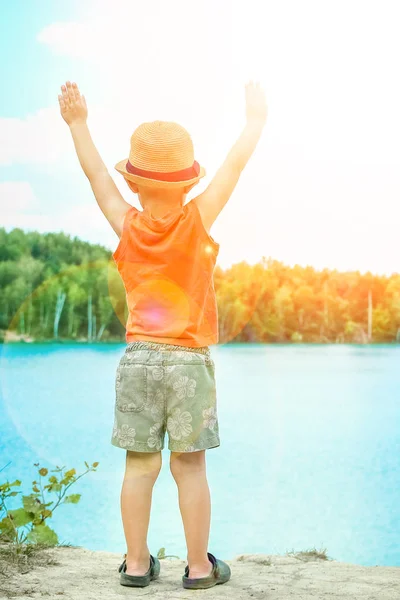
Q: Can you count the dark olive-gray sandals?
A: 2